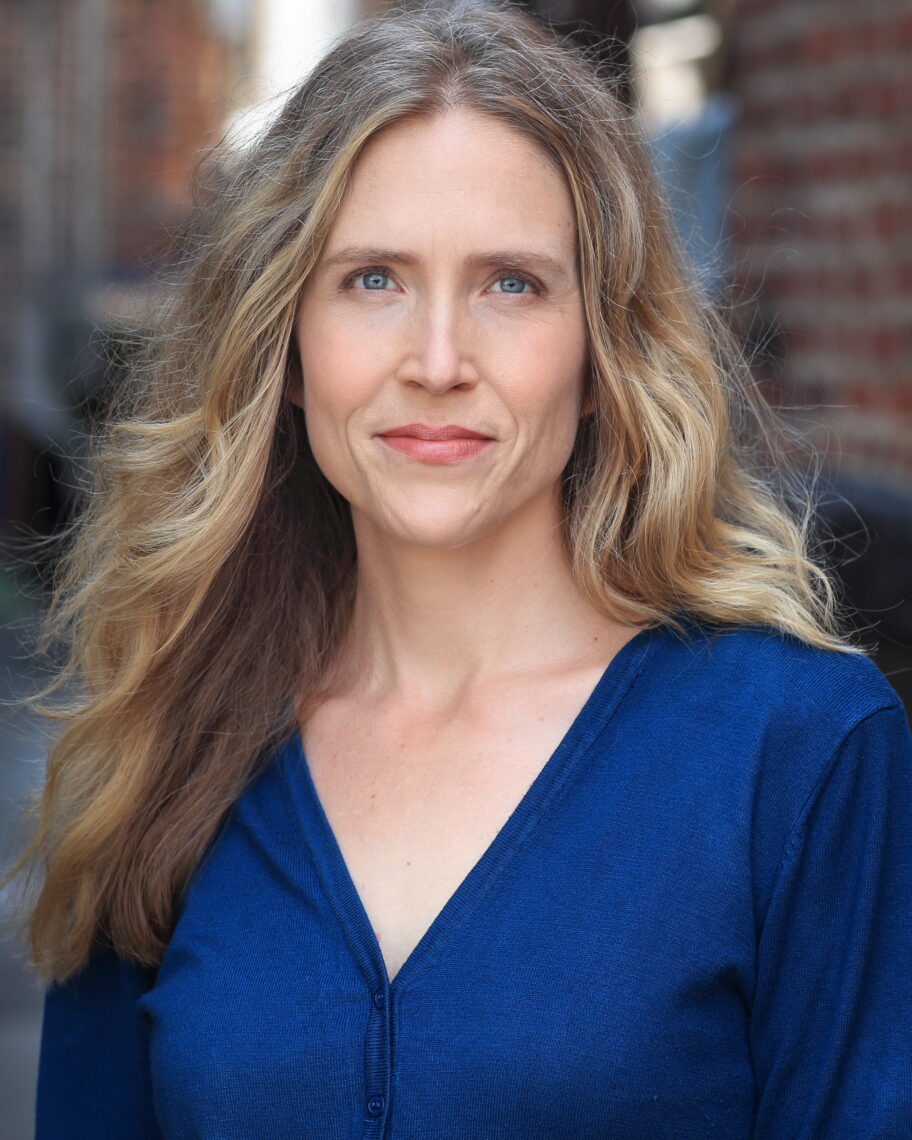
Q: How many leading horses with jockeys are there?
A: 0